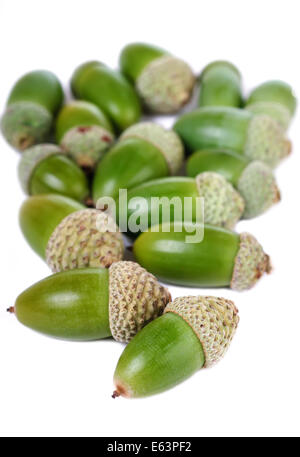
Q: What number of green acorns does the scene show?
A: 15